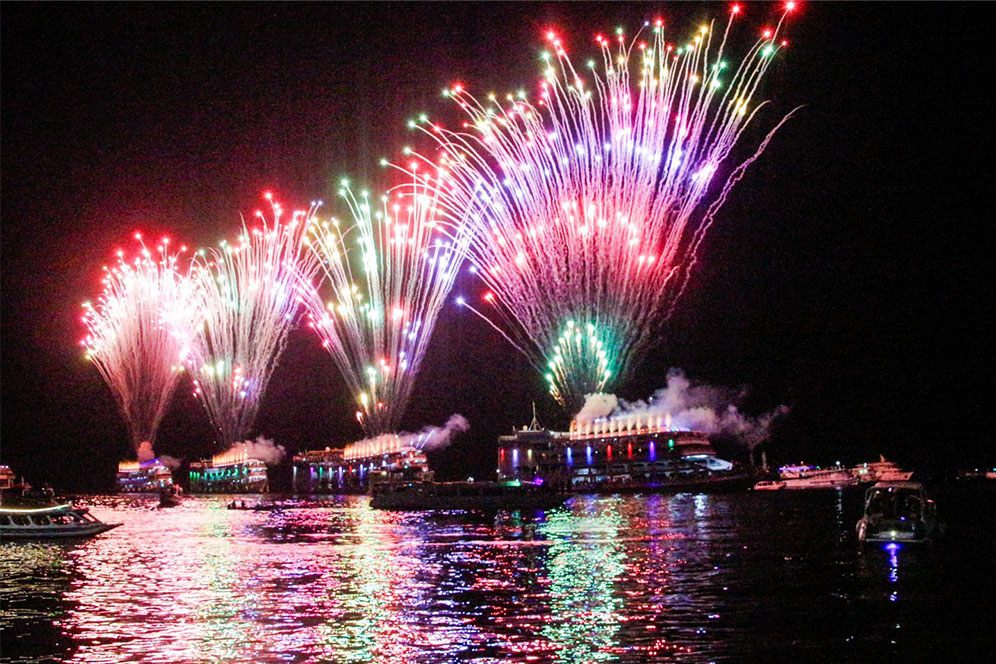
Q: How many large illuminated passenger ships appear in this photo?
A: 4